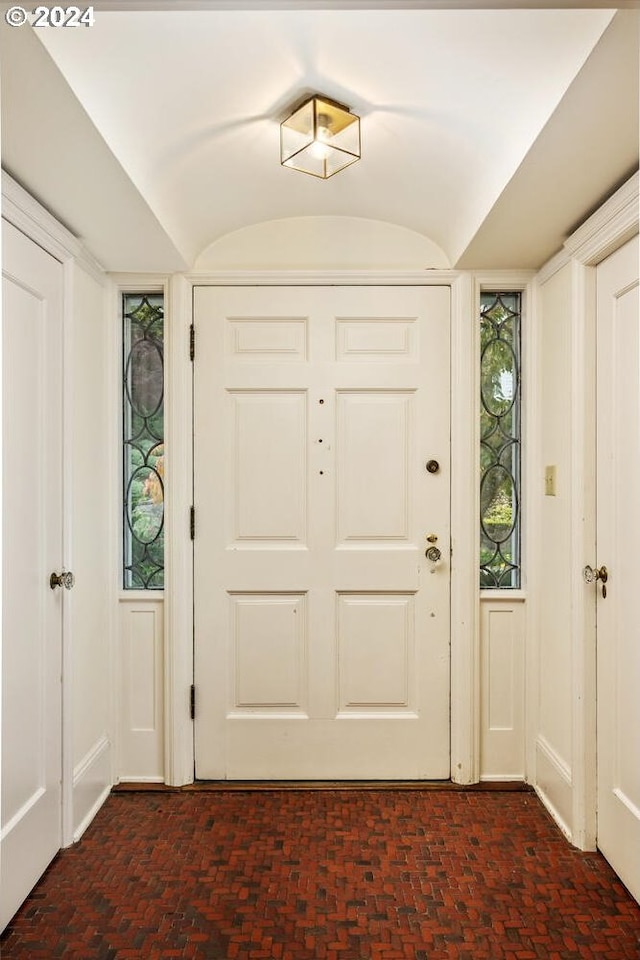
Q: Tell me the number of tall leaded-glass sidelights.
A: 2